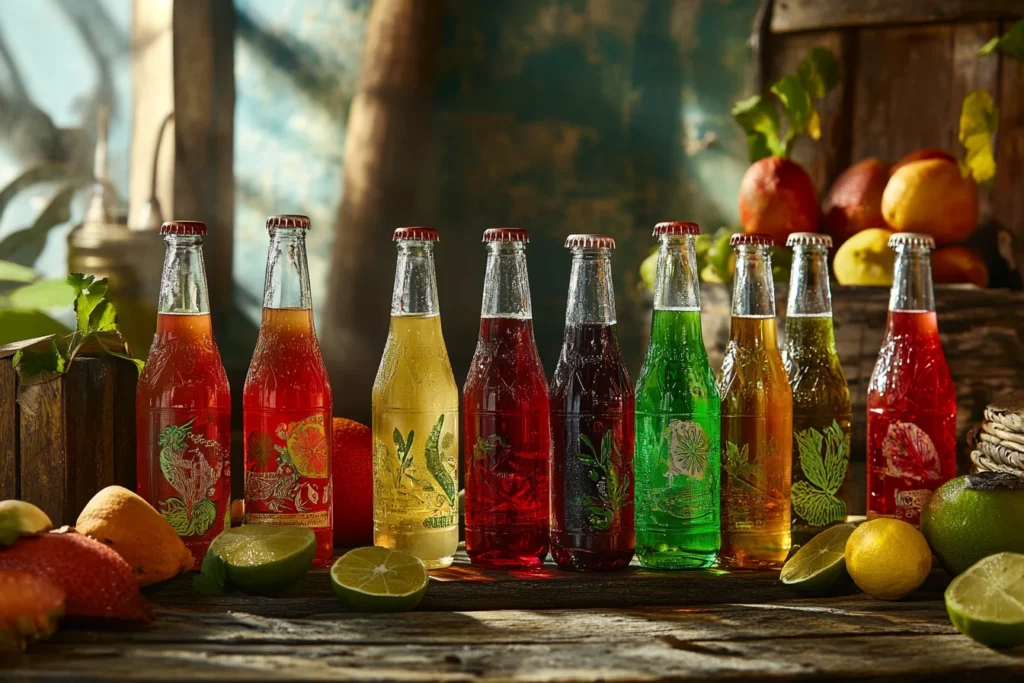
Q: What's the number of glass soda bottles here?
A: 9